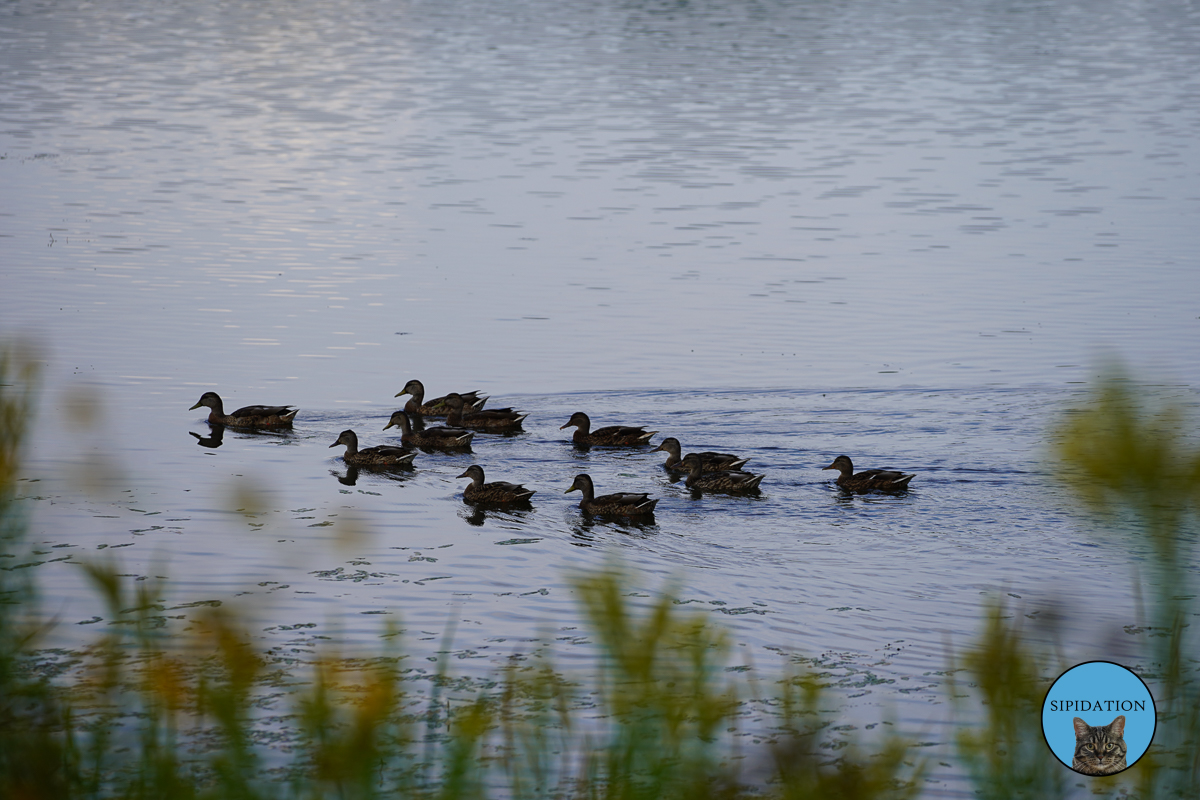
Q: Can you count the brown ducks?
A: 11